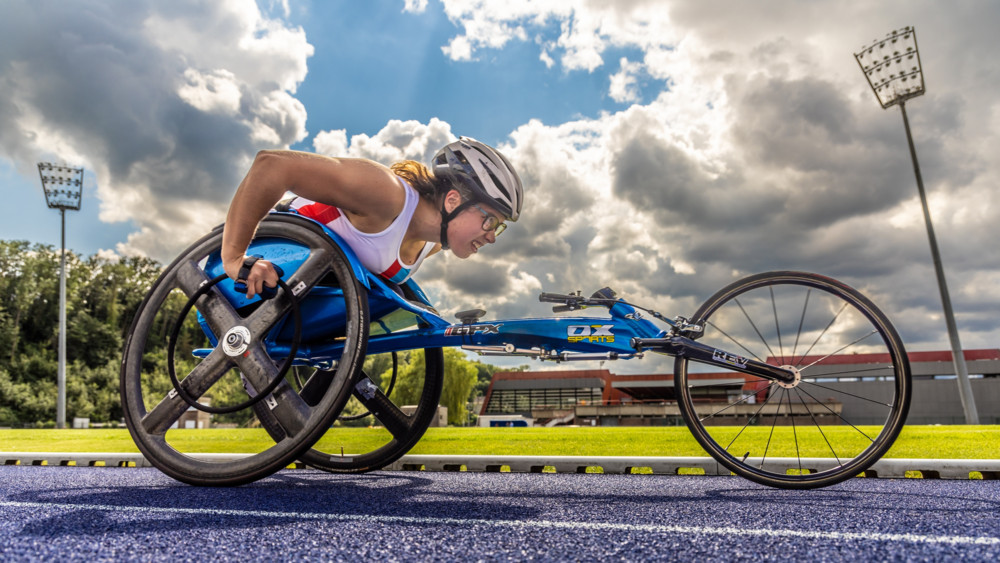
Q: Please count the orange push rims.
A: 0